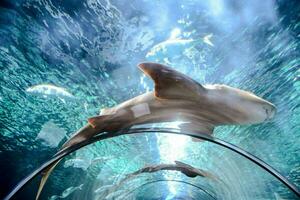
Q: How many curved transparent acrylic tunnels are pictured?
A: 1